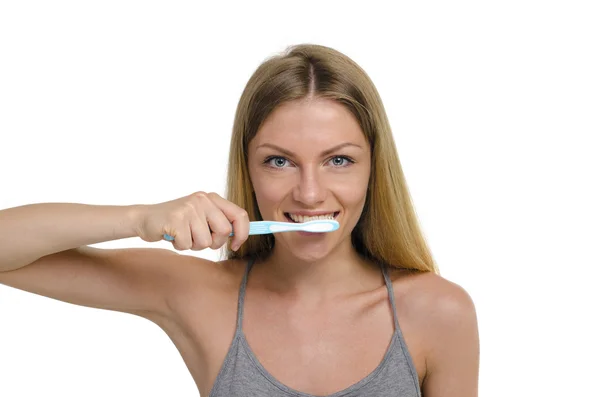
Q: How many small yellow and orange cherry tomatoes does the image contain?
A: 0